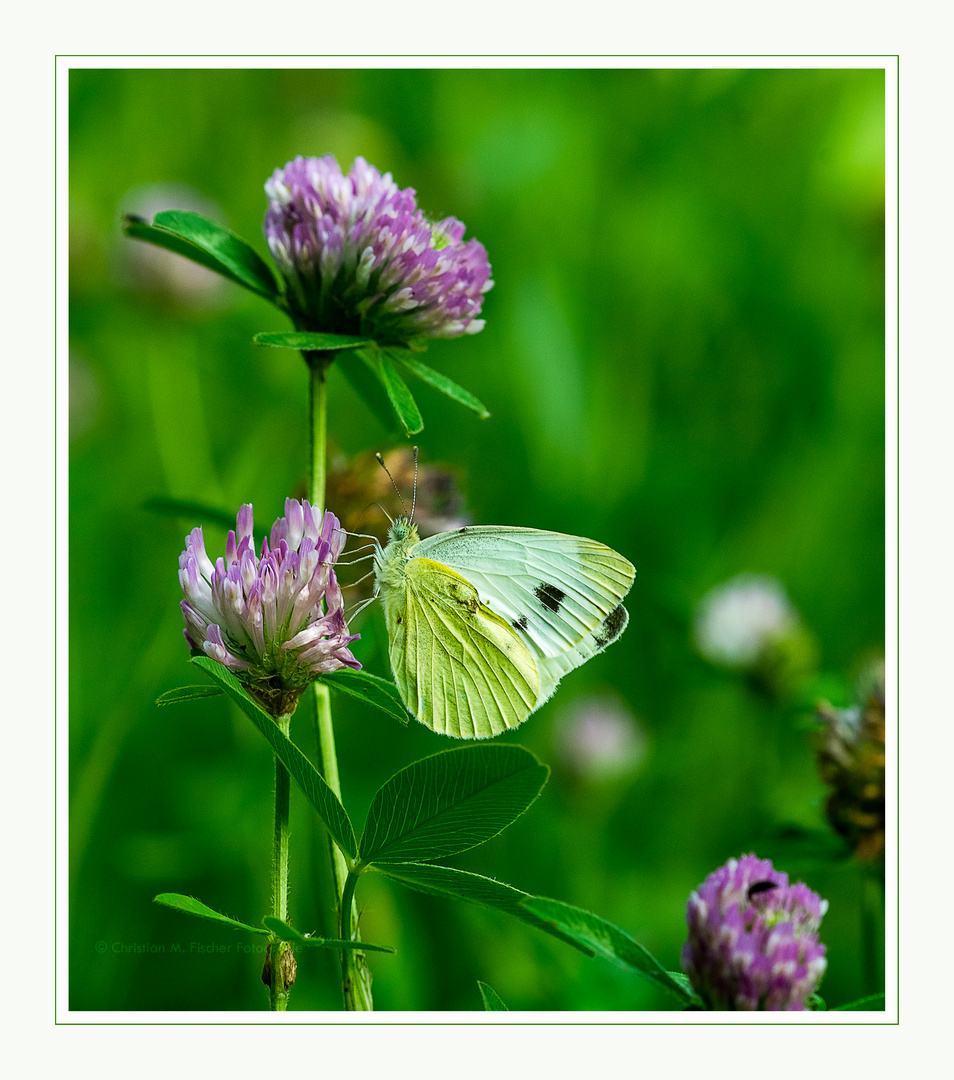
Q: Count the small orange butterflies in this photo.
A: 0